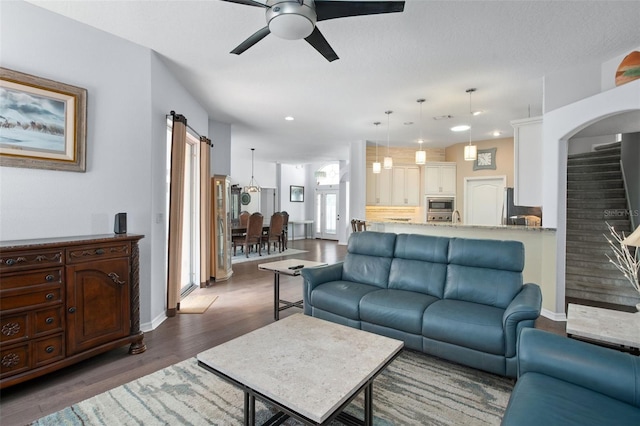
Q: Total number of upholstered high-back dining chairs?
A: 4